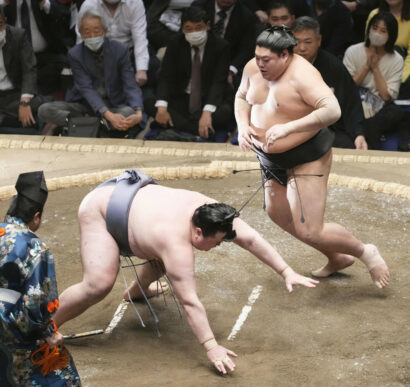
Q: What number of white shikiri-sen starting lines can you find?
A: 2